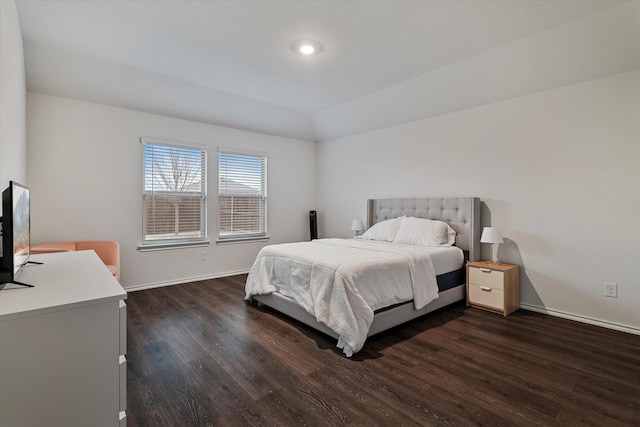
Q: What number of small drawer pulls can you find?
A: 2